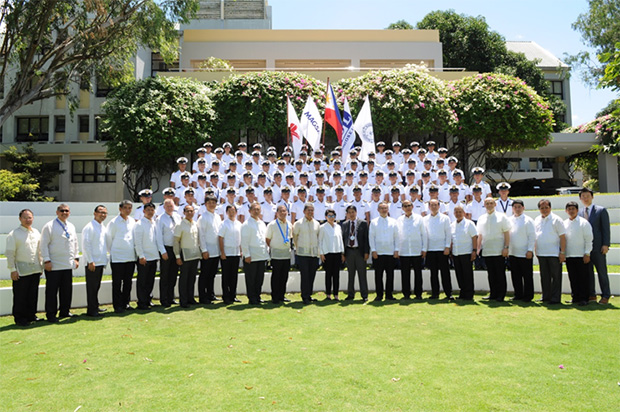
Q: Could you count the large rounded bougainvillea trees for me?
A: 4